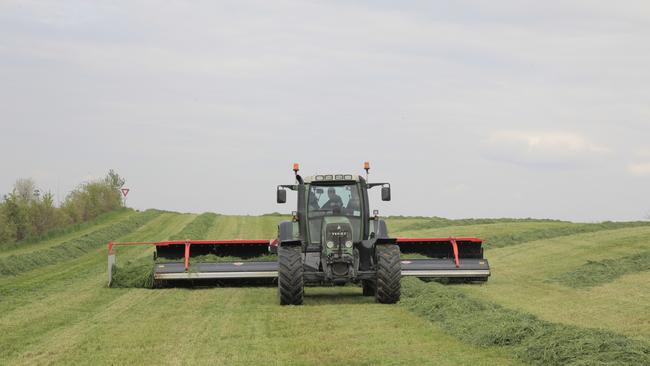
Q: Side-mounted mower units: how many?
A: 2